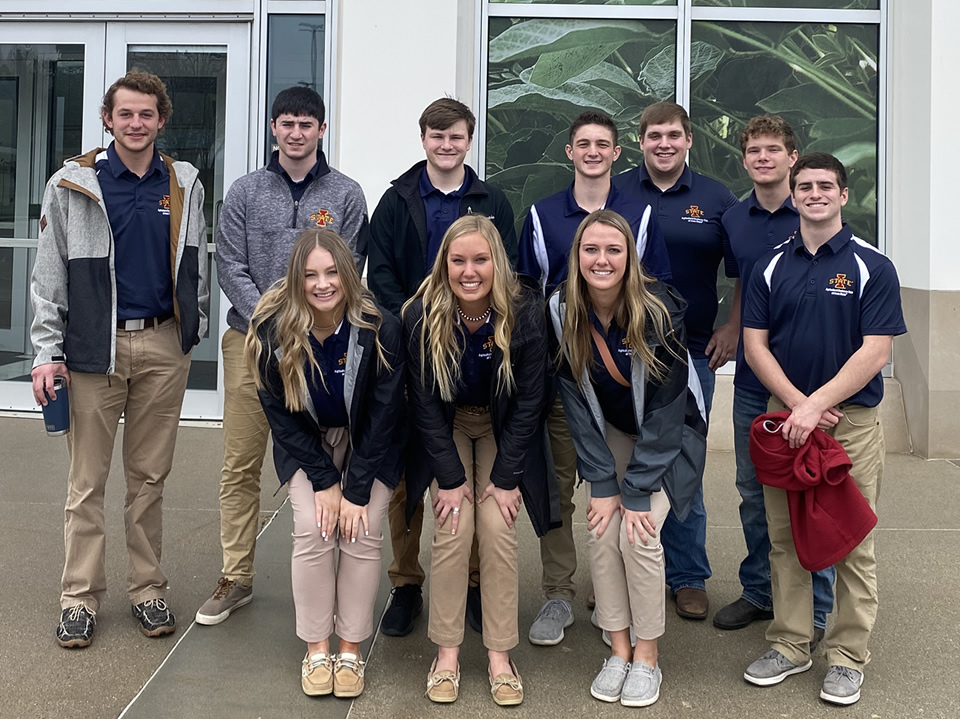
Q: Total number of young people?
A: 10